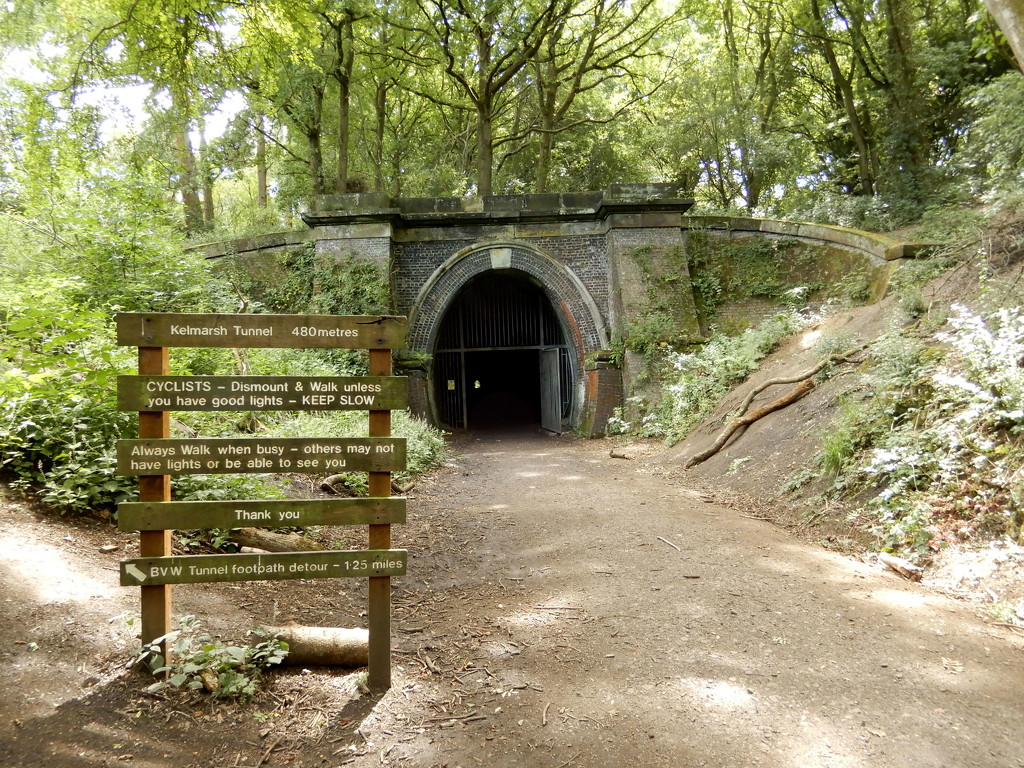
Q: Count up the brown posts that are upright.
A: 2